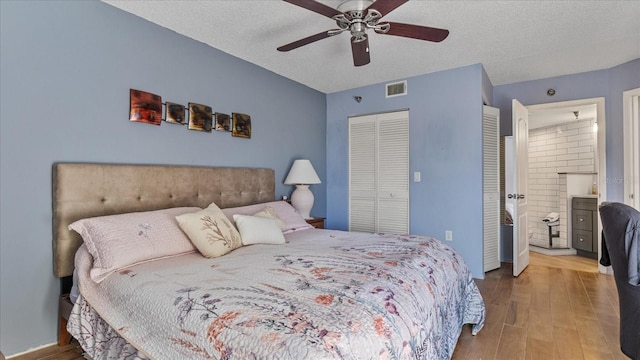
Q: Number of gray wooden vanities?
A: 1